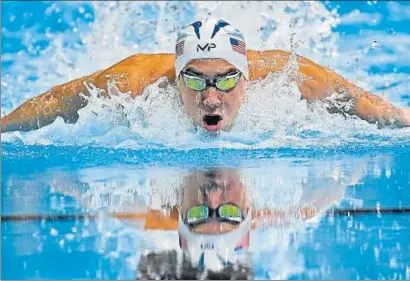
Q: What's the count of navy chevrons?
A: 2